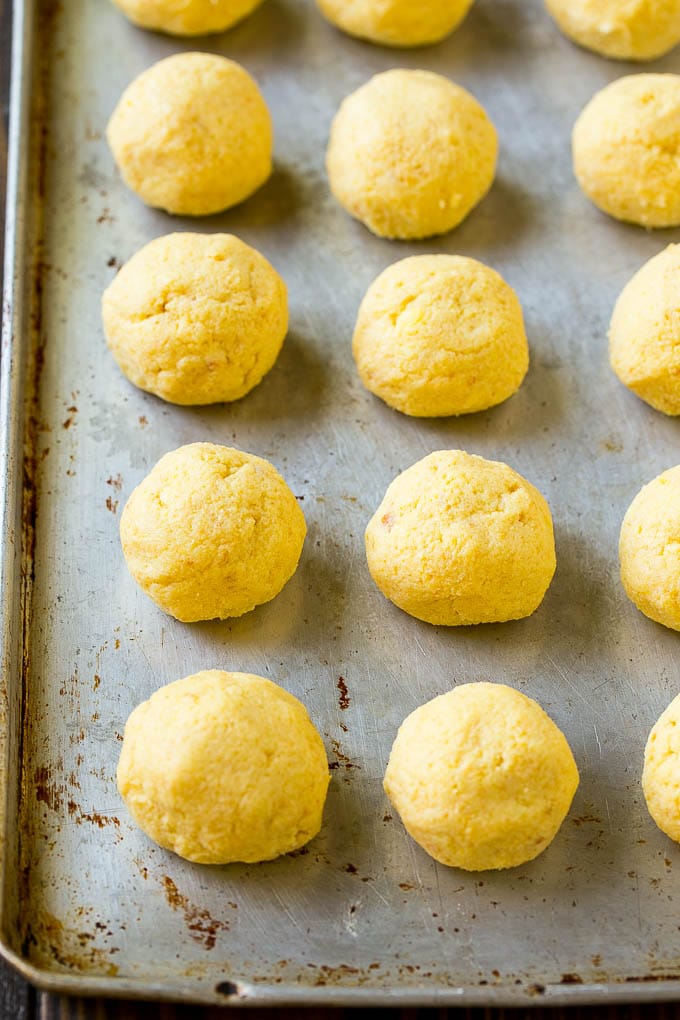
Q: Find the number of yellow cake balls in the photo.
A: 15